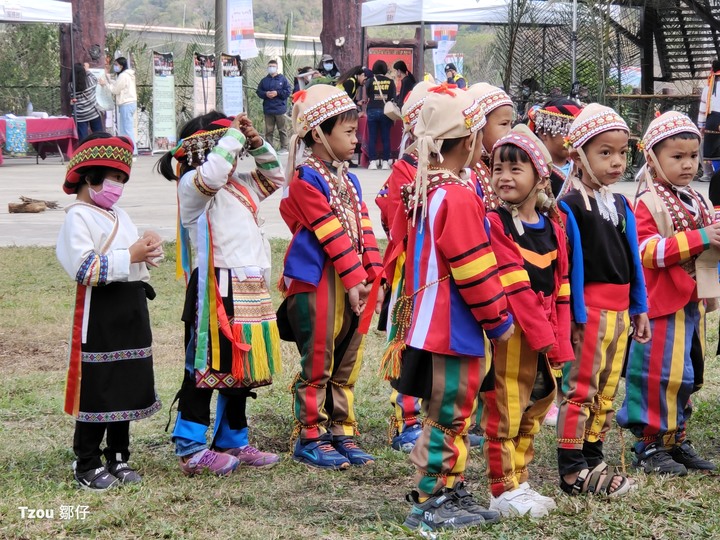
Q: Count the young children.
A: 10